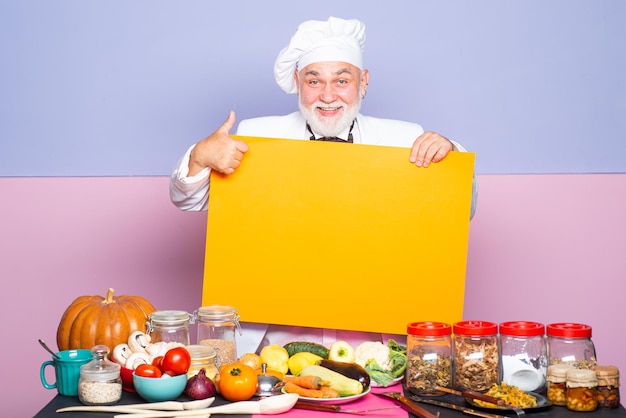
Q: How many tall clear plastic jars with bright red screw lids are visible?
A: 4